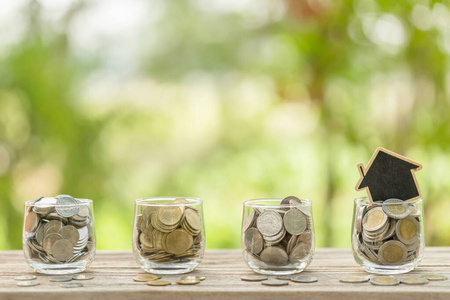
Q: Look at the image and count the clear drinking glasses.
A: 4